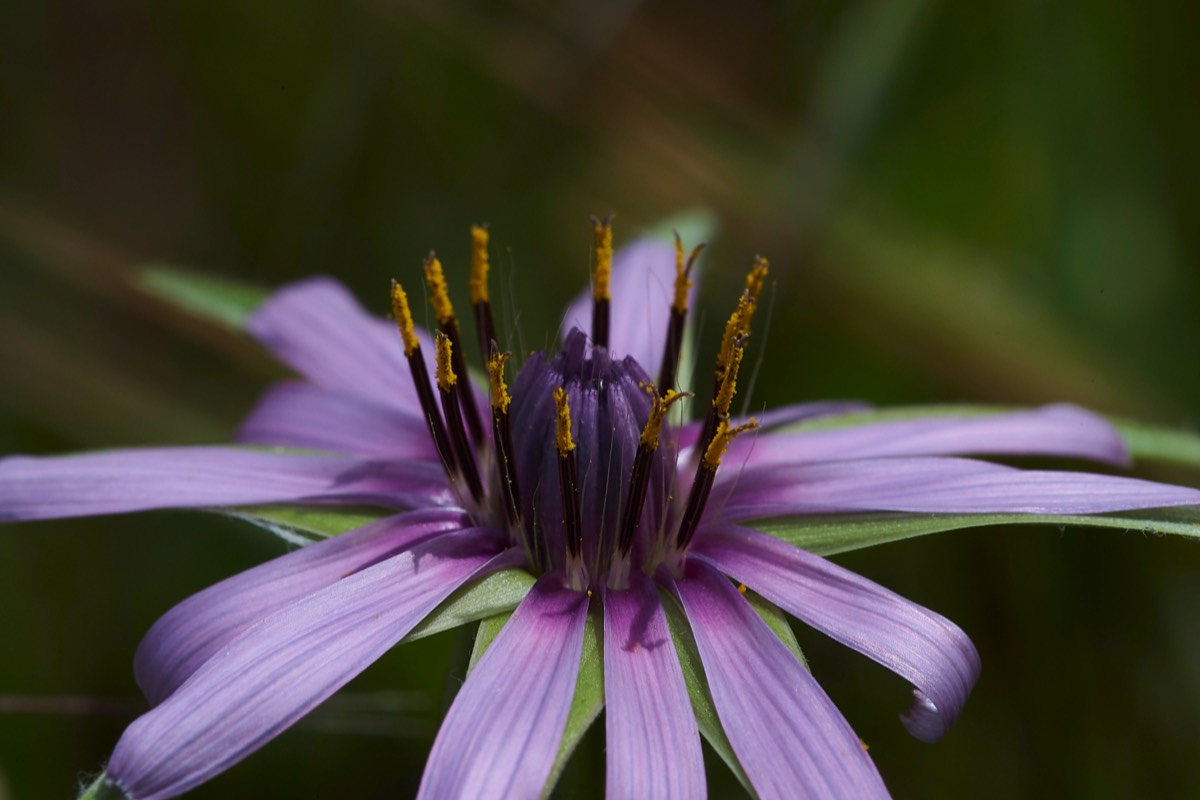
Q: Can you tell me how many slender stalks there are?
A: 13